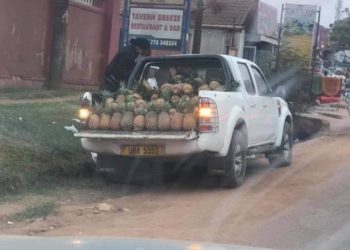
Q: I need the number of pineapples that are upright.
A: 9